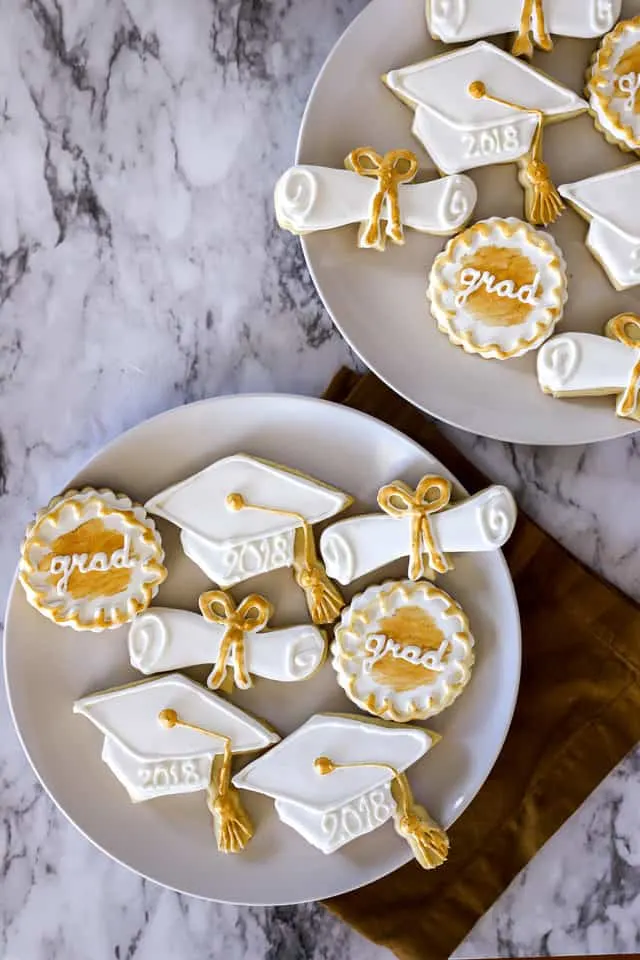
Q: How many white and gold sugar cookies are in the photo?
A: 14